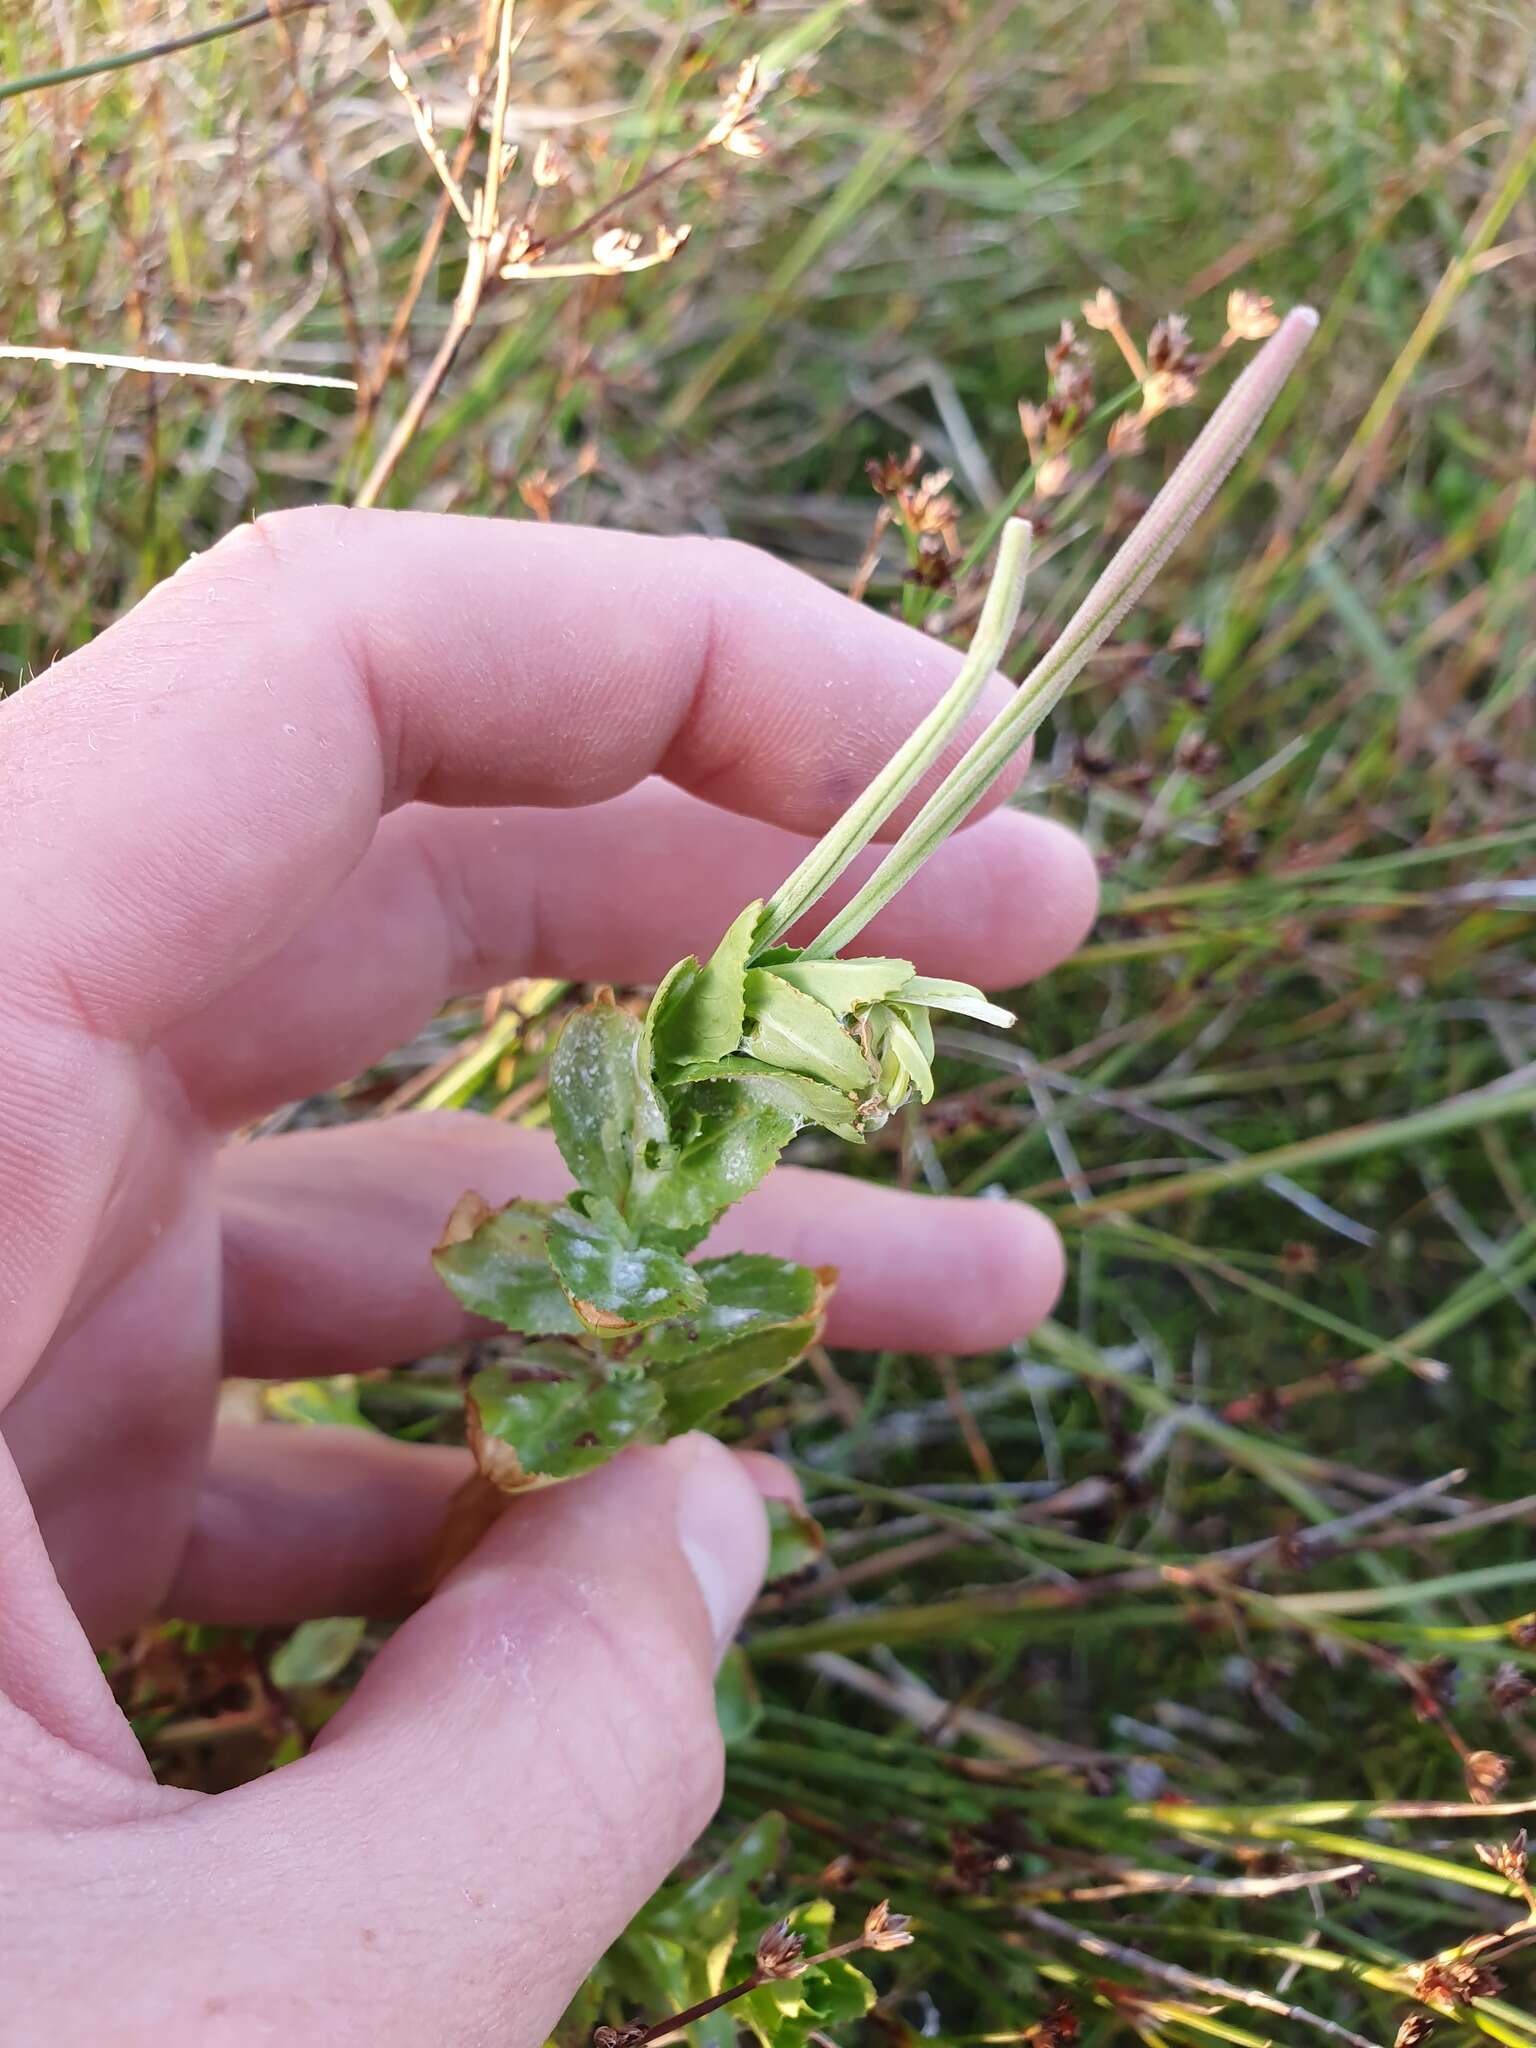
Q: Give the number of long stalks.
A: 2